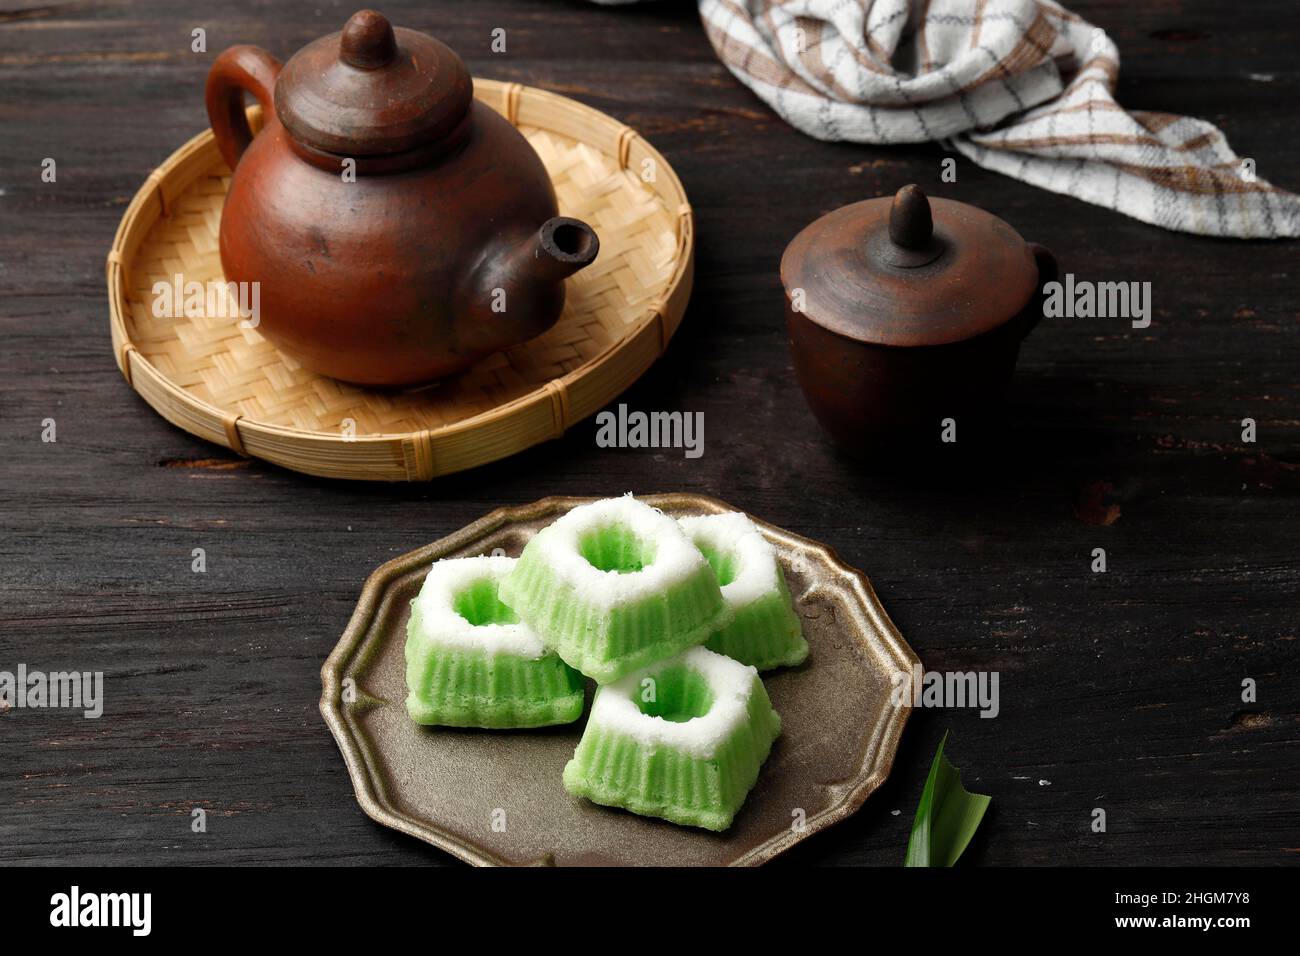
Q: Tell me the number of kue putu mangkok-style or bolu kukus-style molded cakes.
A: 4